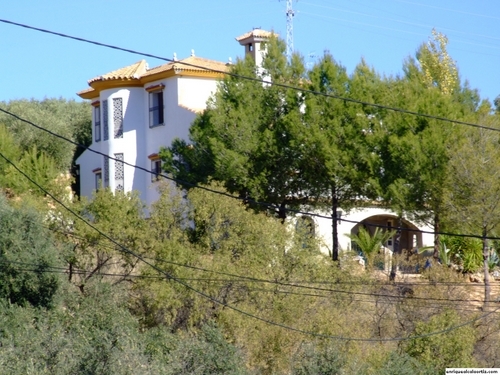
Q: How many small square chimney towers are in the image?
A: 1